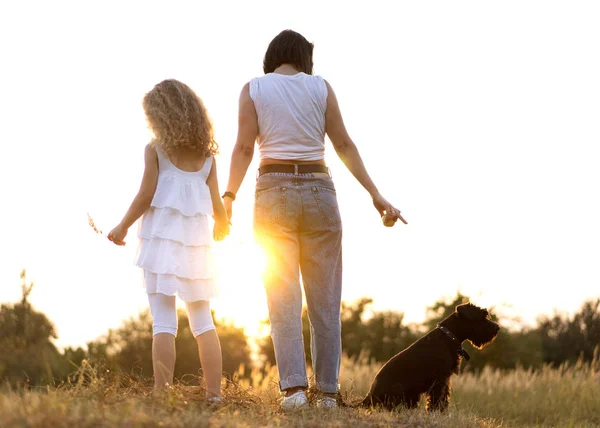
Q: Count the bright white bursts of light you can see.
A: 1